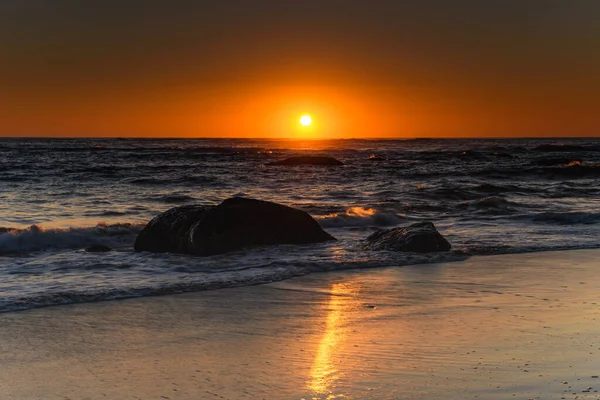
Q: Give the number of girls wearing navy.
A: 0